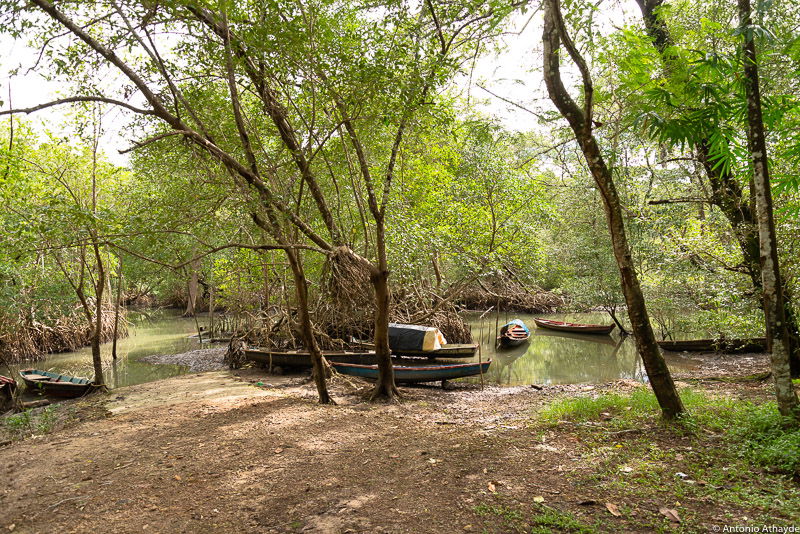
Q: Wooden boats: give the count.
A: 8